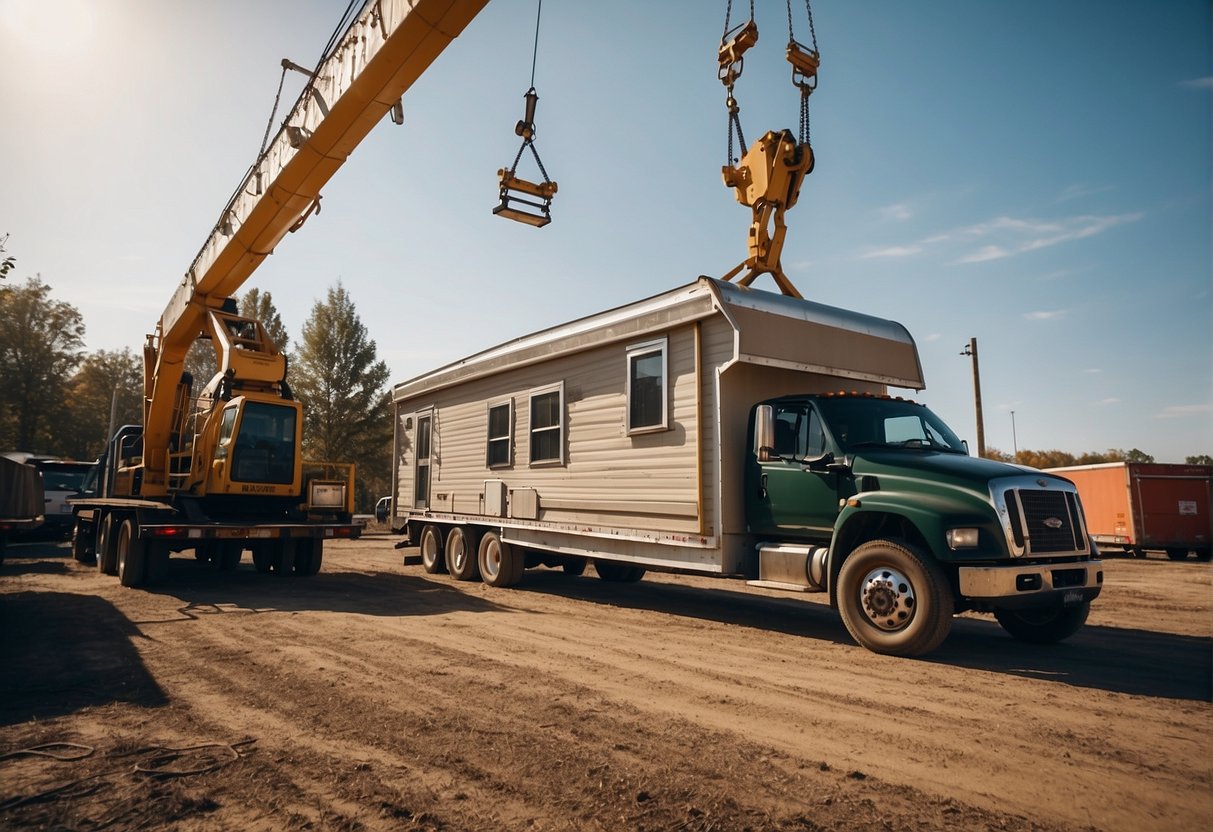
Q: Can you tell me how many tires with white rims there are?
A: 3